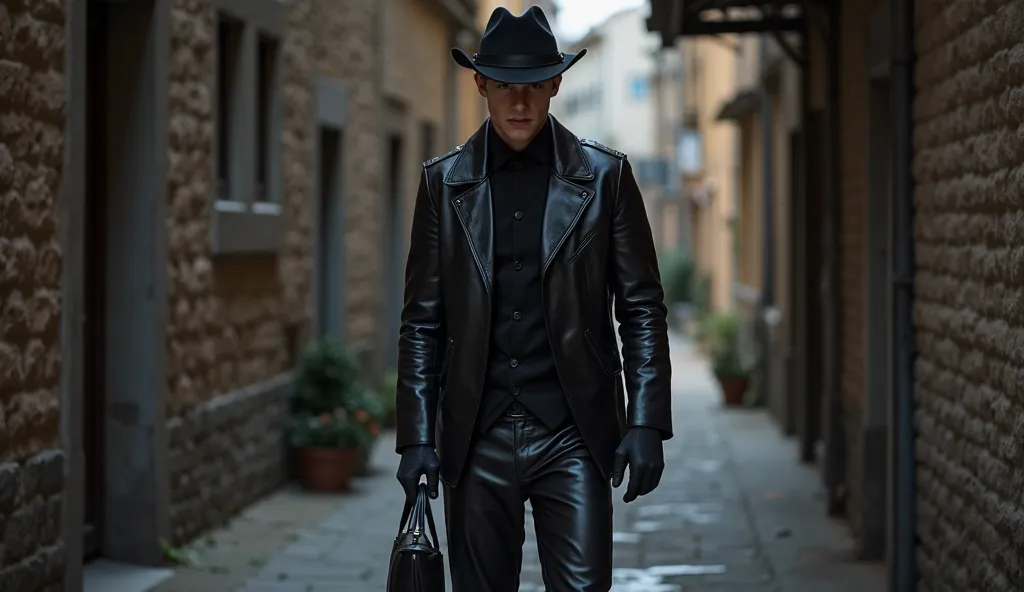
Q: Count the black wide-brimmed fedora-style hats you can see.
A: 1